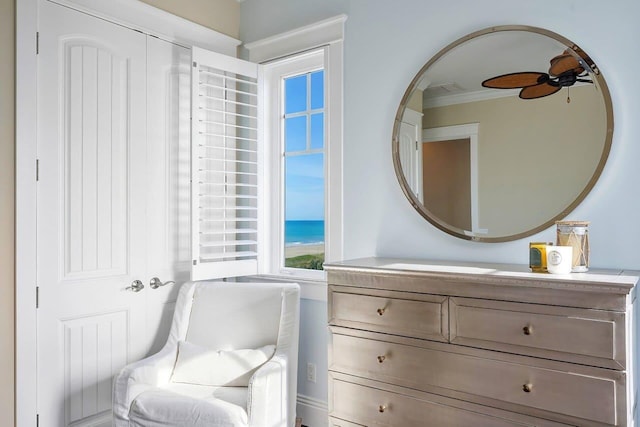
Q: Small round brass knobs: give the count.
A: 5